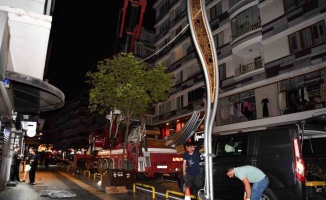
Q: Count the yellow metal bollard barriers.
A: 4